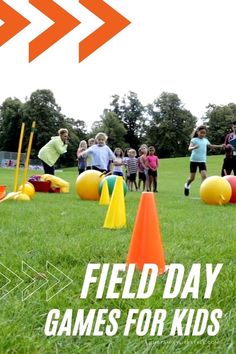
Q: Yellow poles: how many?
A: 2